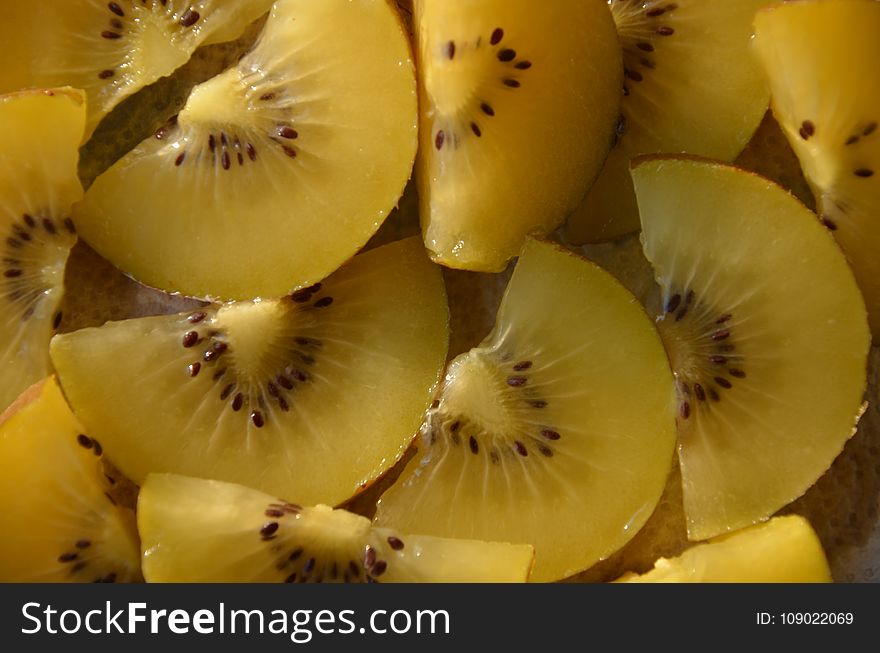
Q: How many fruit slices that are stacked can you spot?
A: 12